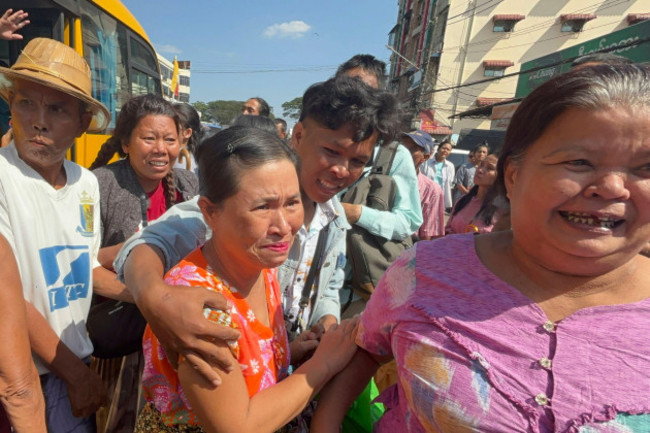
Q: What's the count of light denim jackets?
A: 1